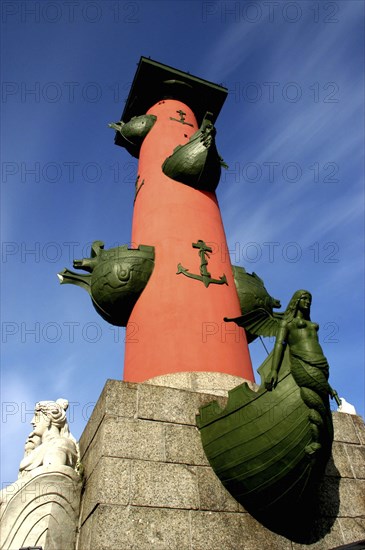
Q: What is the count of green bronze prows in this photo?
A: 5